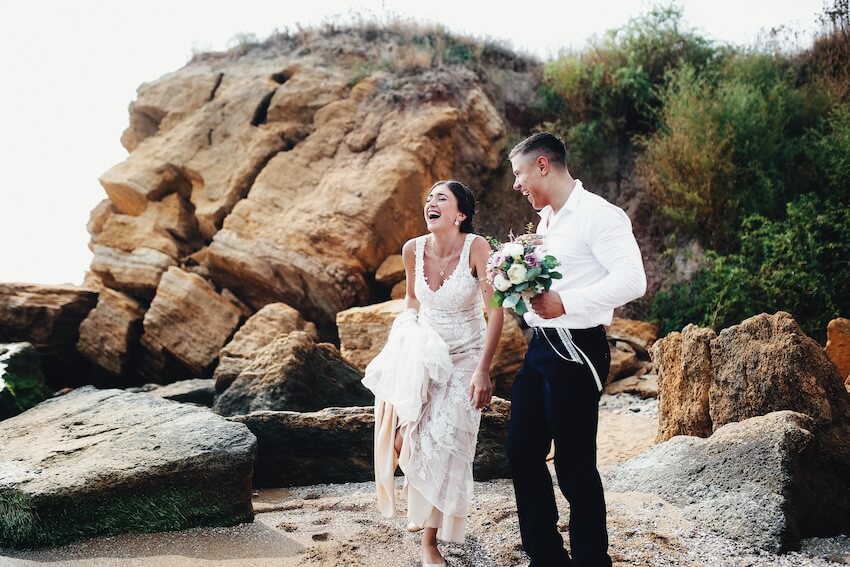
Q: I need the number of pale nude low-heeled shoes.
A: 2